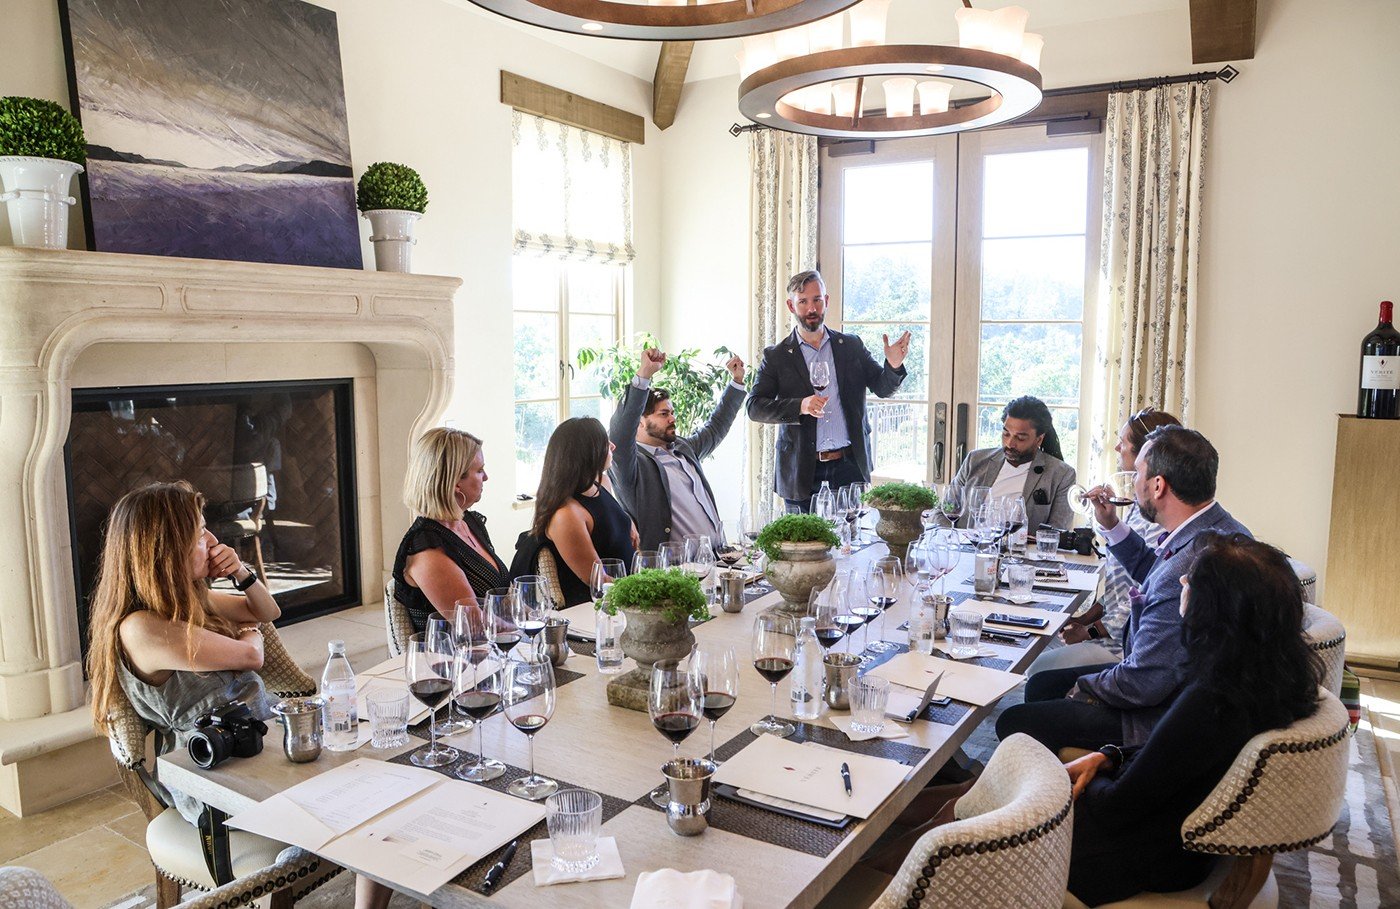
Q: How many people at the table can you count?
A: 9